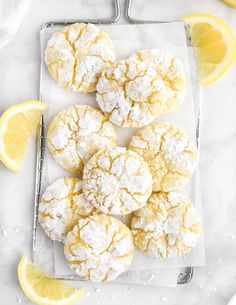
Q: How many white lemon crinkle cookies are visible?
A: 9